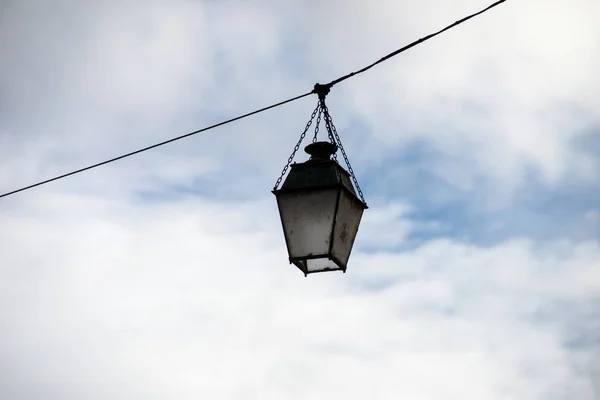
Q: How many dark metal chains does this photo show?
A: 4